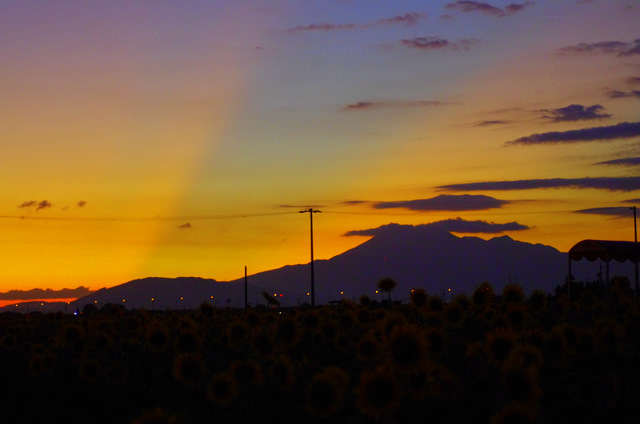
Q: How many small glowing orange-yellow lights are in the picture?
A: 14